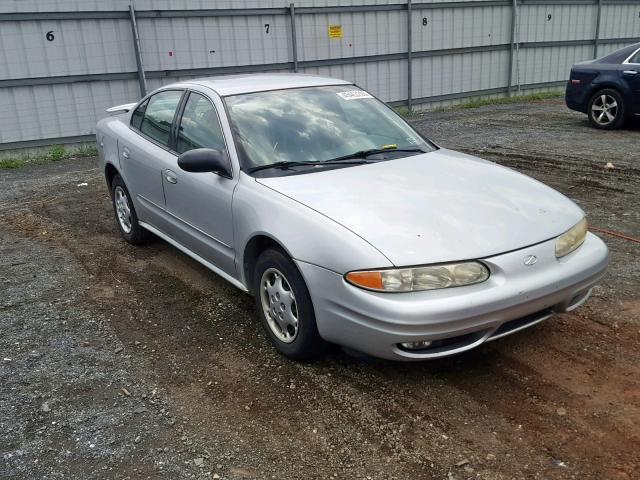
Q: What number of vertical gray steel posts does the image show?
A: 5